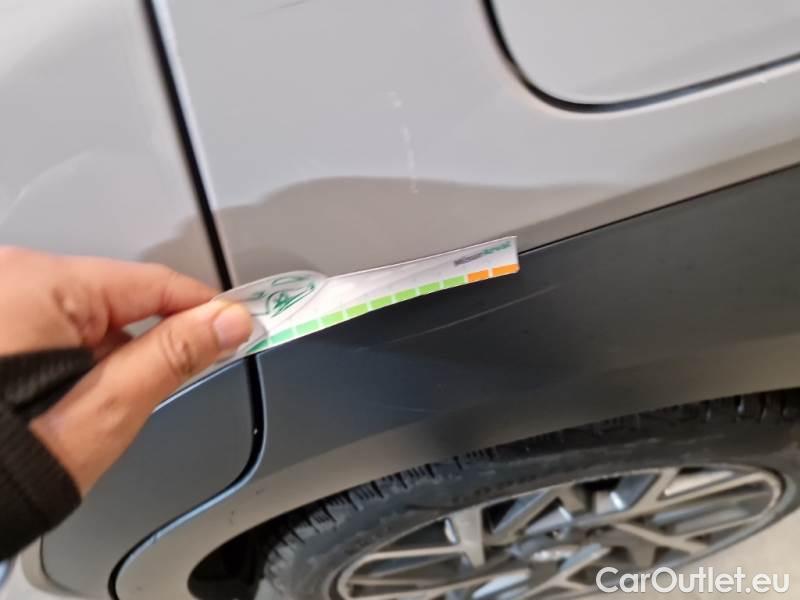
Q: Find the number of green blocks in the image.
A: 9